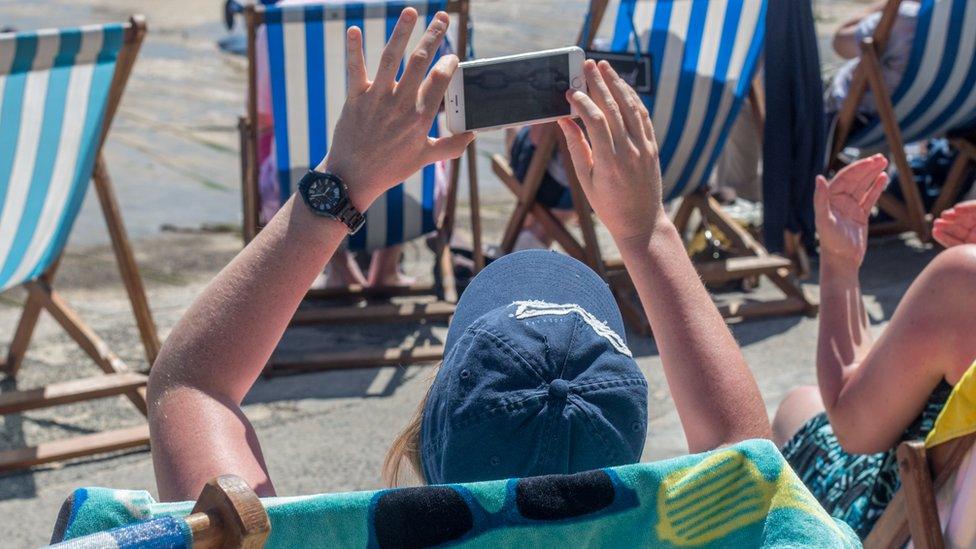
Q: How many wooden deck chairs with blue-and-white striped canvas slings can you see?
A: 4